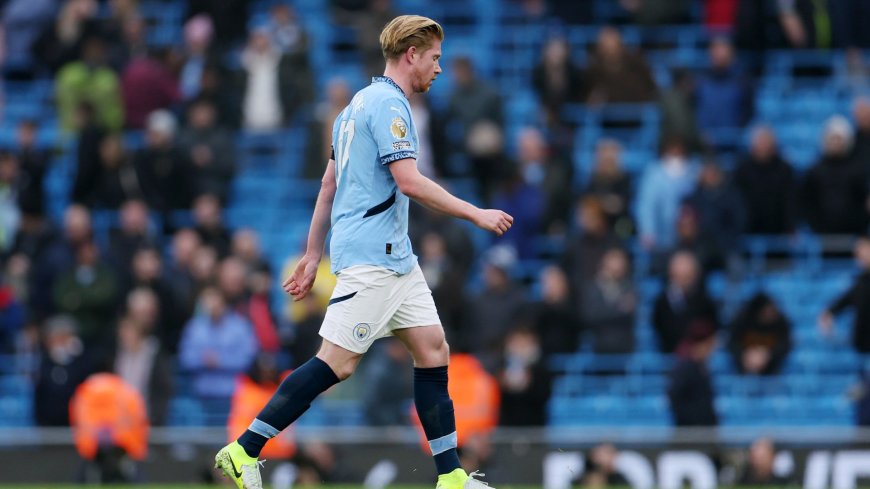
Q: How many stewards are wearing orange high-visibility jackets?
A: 3